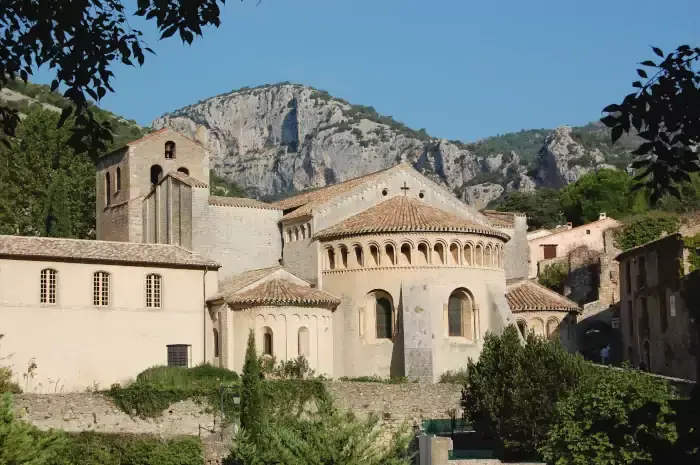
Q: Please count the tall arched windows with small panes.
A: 3